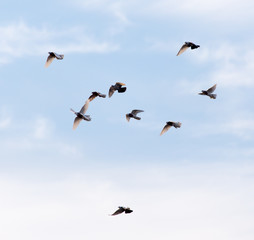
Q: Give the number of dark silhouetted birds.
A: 9